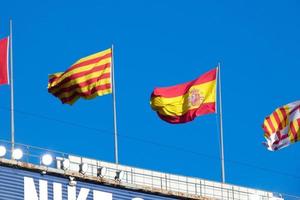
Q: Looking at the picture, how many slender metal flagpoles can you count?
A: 3